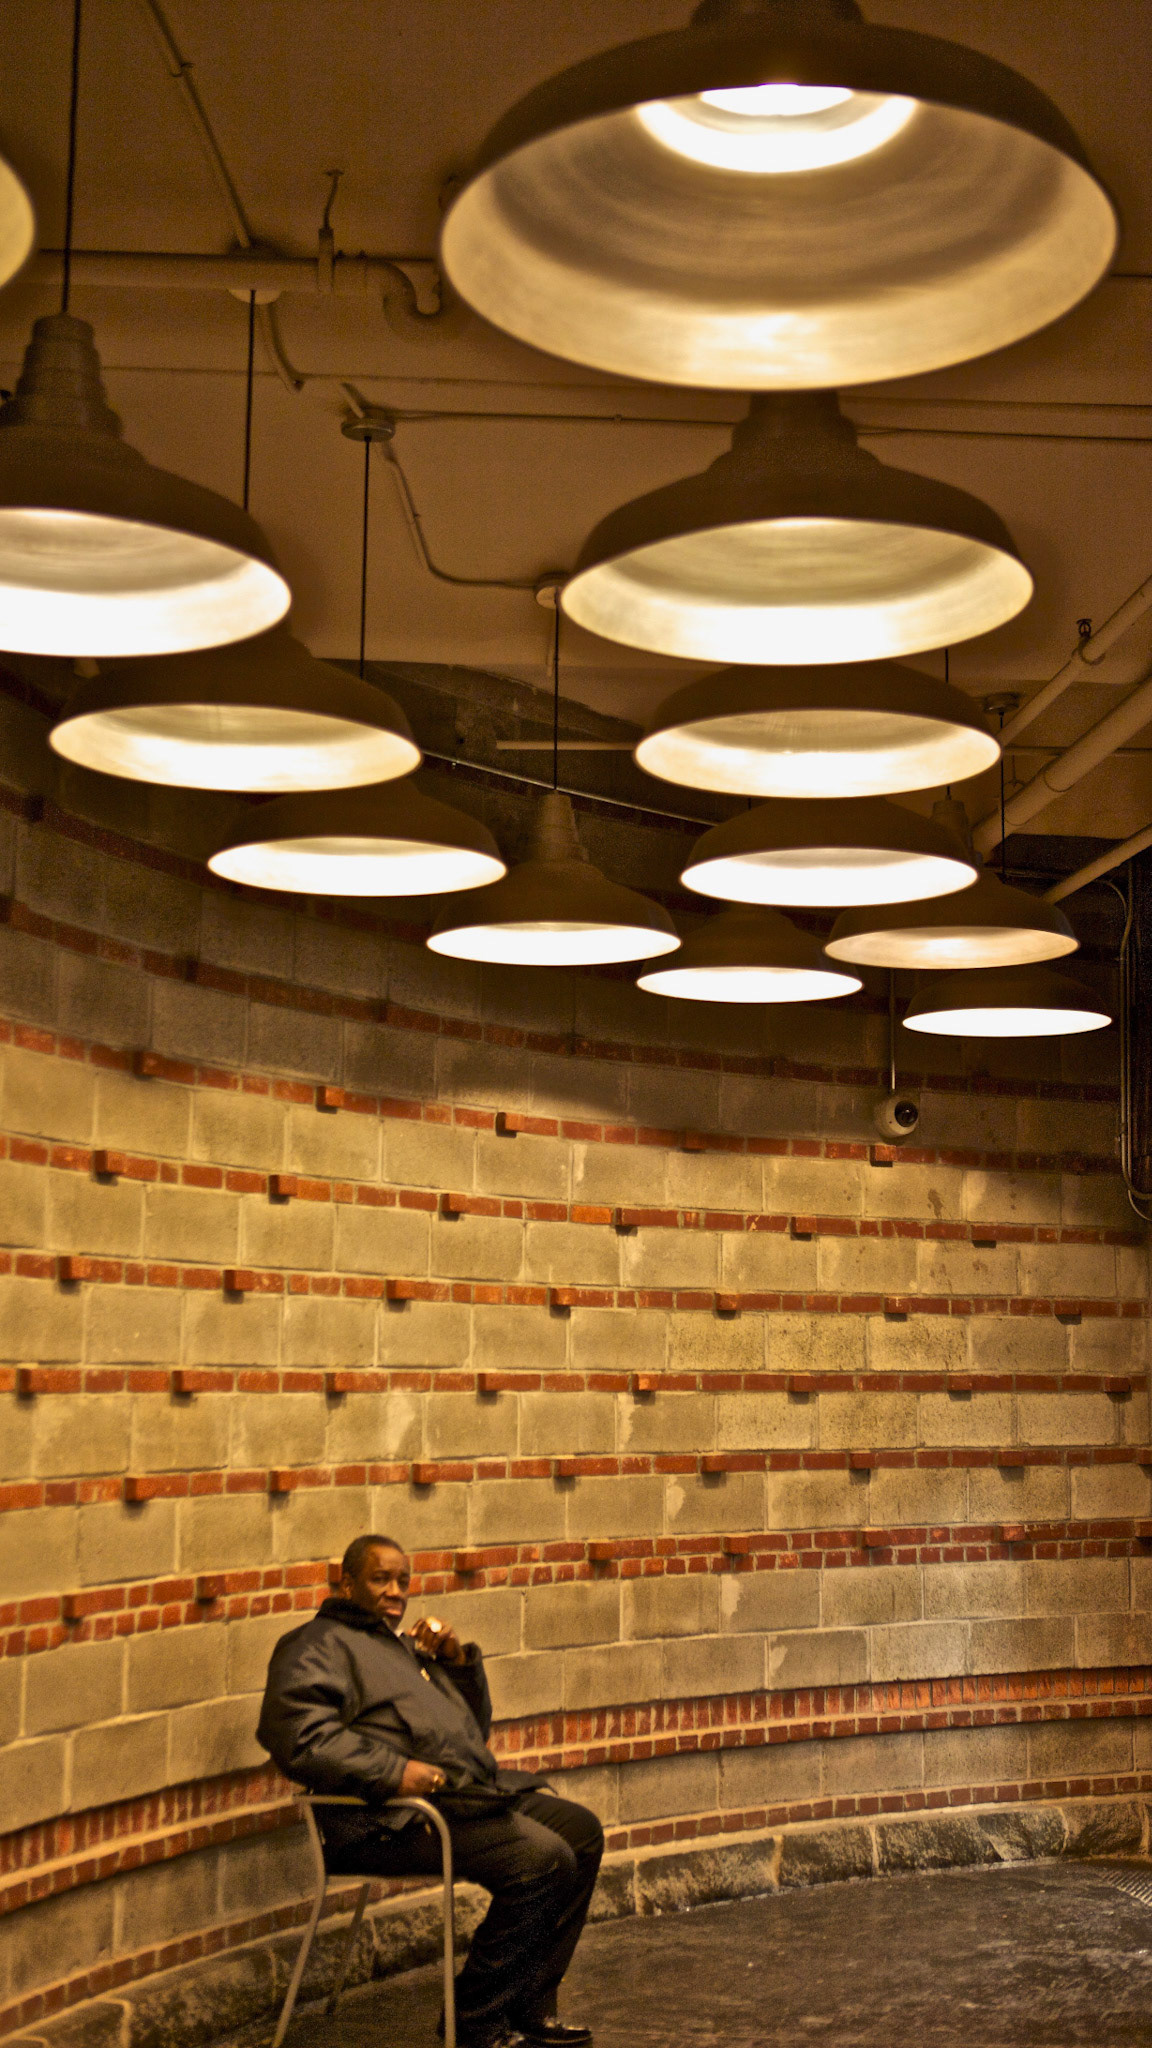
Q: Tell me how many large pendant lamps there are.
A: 12